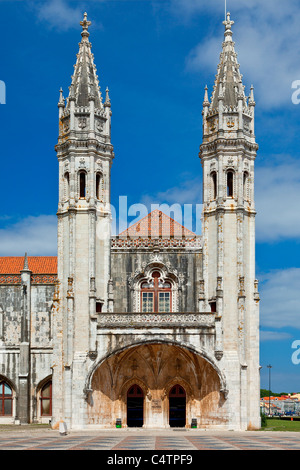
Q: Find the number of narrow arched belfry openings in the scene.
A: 6